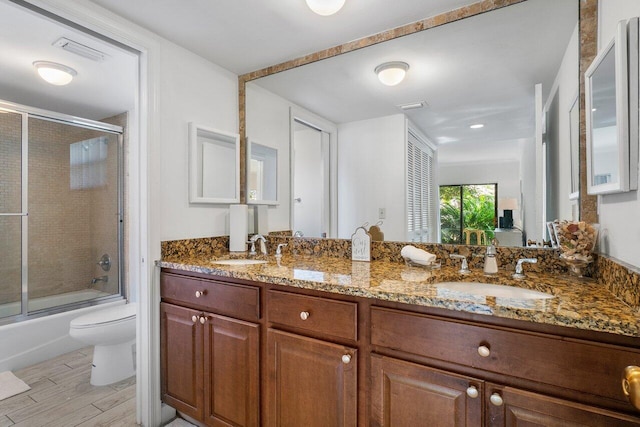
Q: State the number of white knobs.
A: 8